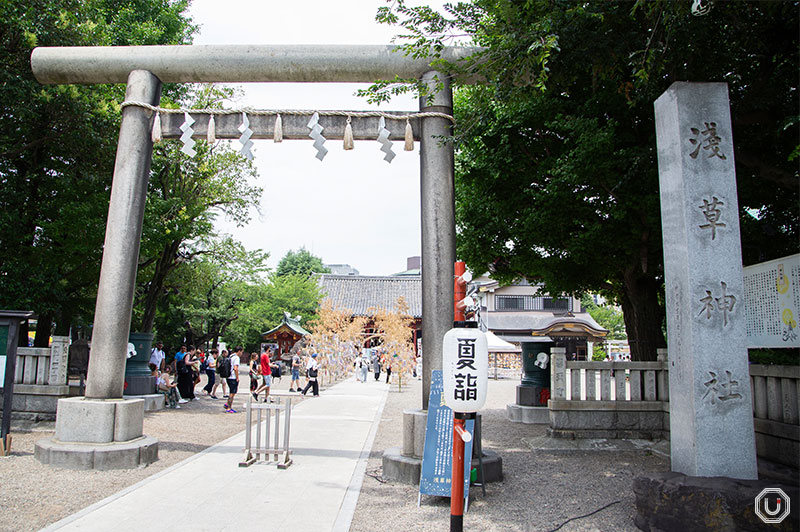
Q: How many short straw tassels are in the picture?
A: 5